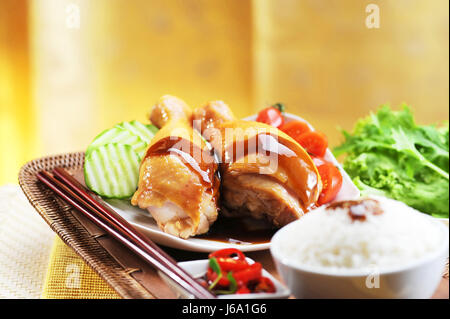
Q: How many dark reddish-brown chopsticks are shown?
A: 2